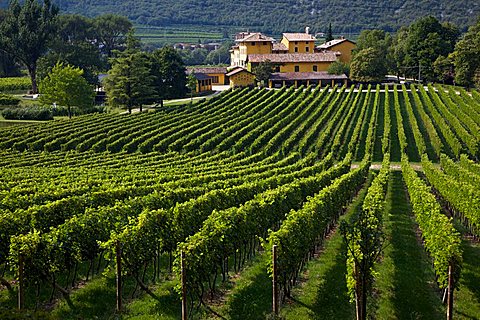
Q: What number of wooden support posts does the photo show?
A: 6